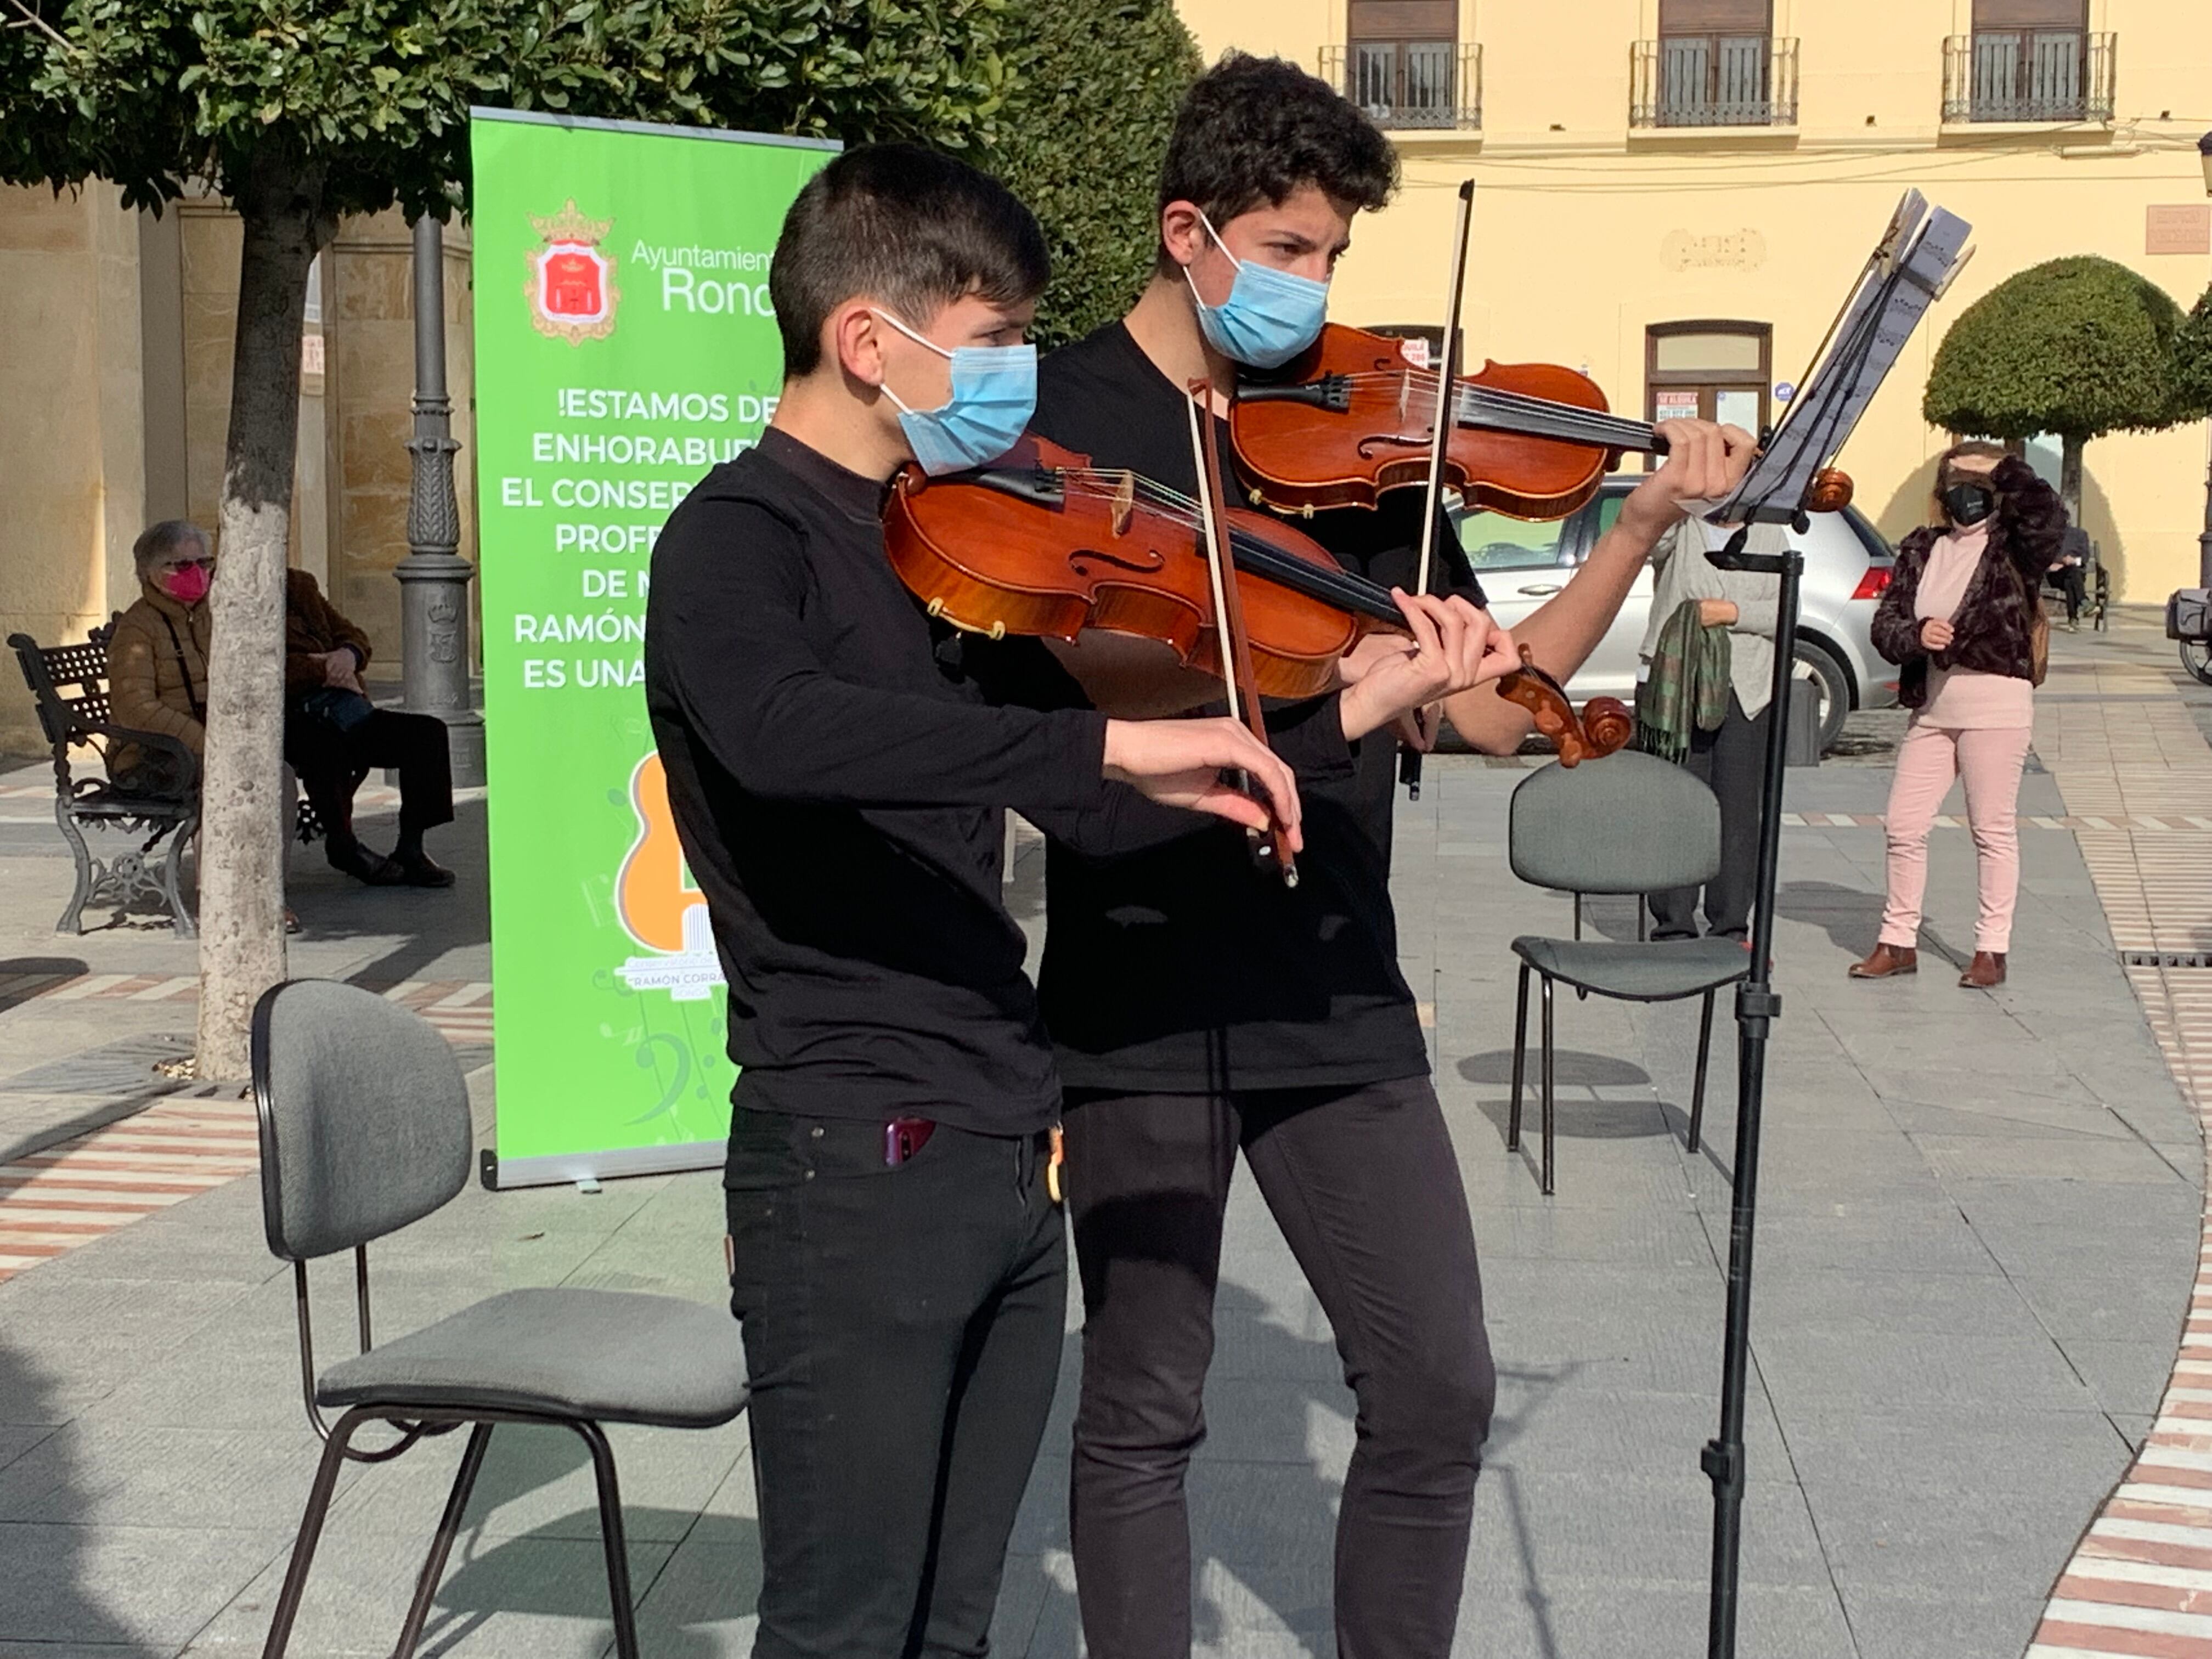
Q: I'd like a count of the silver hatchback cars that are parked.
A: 1